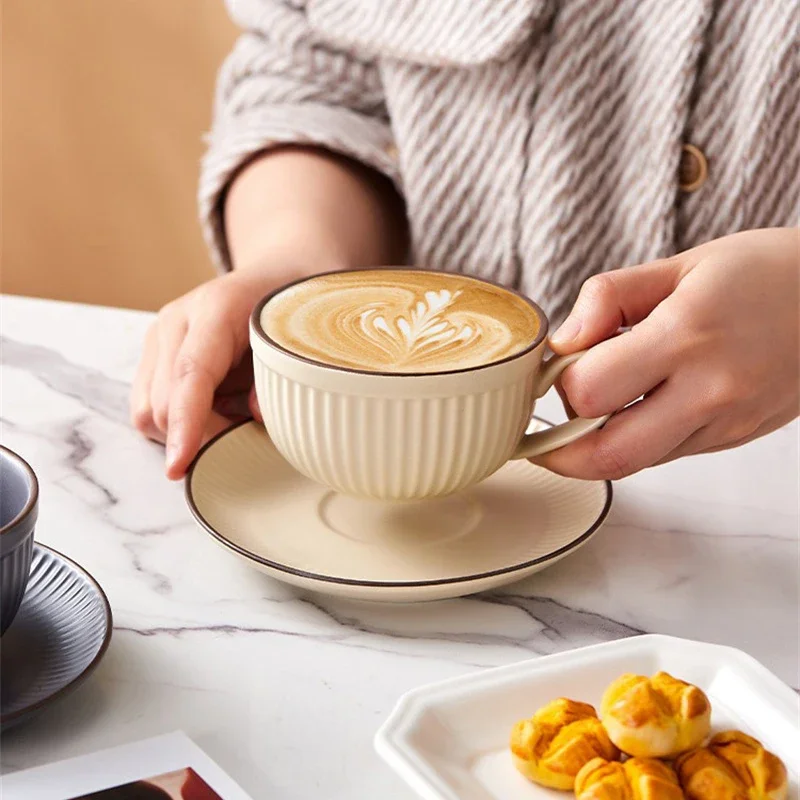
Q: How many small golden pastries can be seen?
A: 4